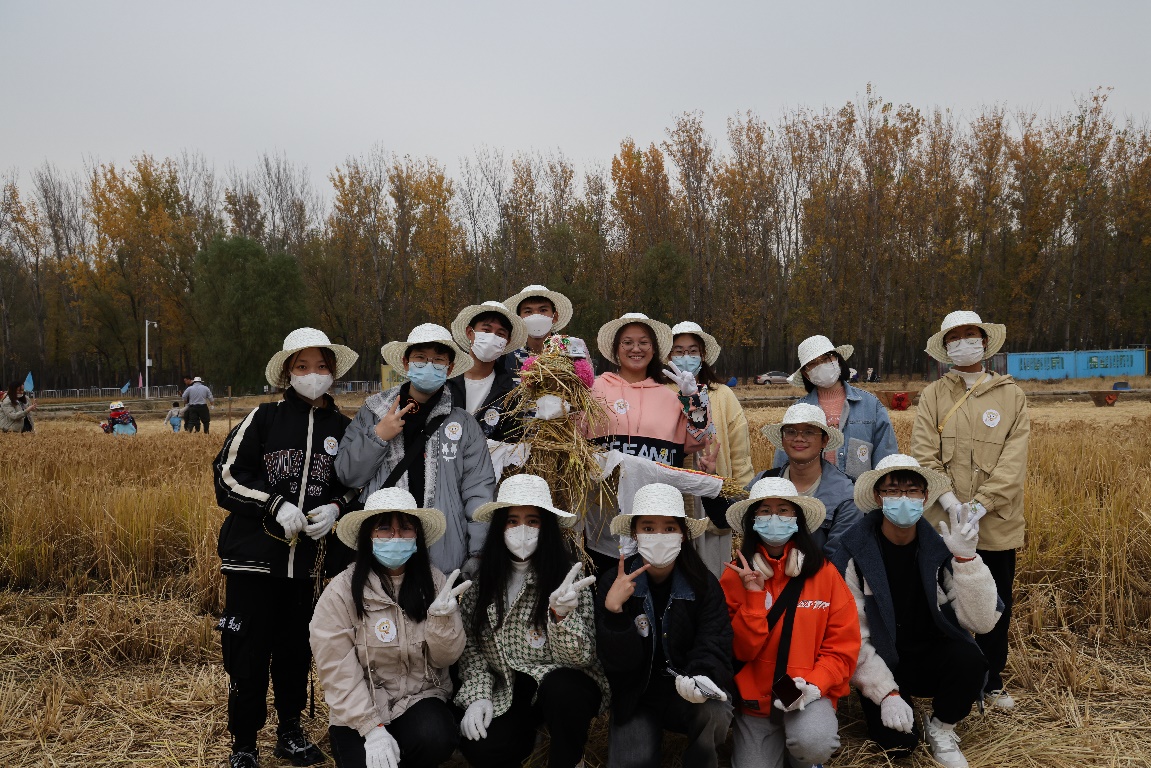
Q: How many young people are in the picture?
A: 14